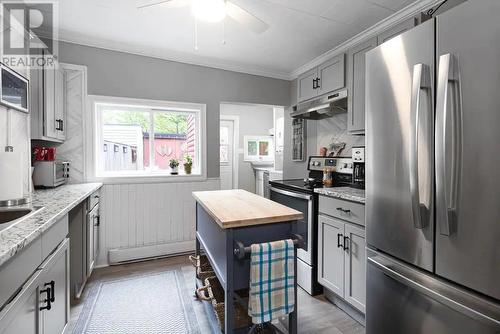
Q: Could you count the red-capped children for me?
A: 0